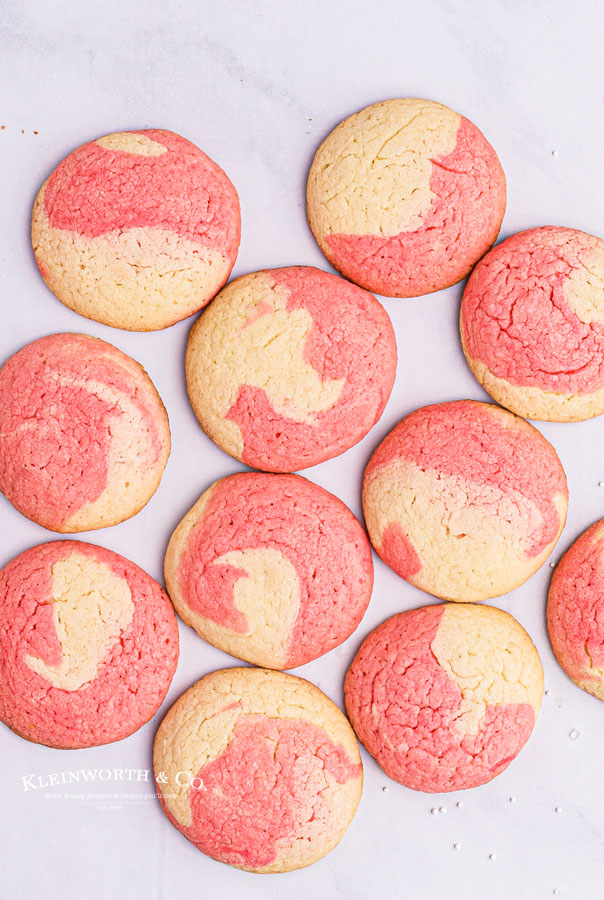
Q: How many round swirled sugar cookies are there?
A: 11